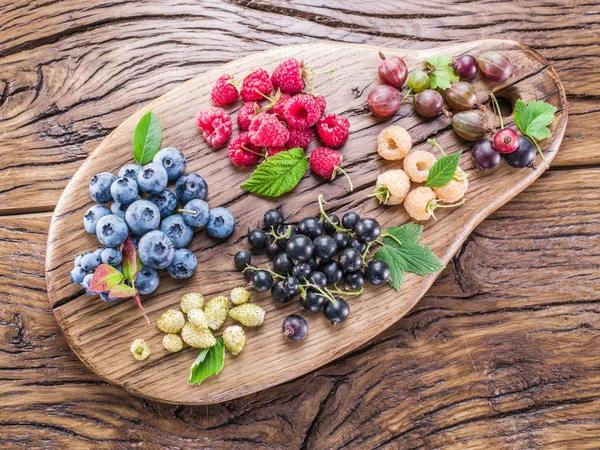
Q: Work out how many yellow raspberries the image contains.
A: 5